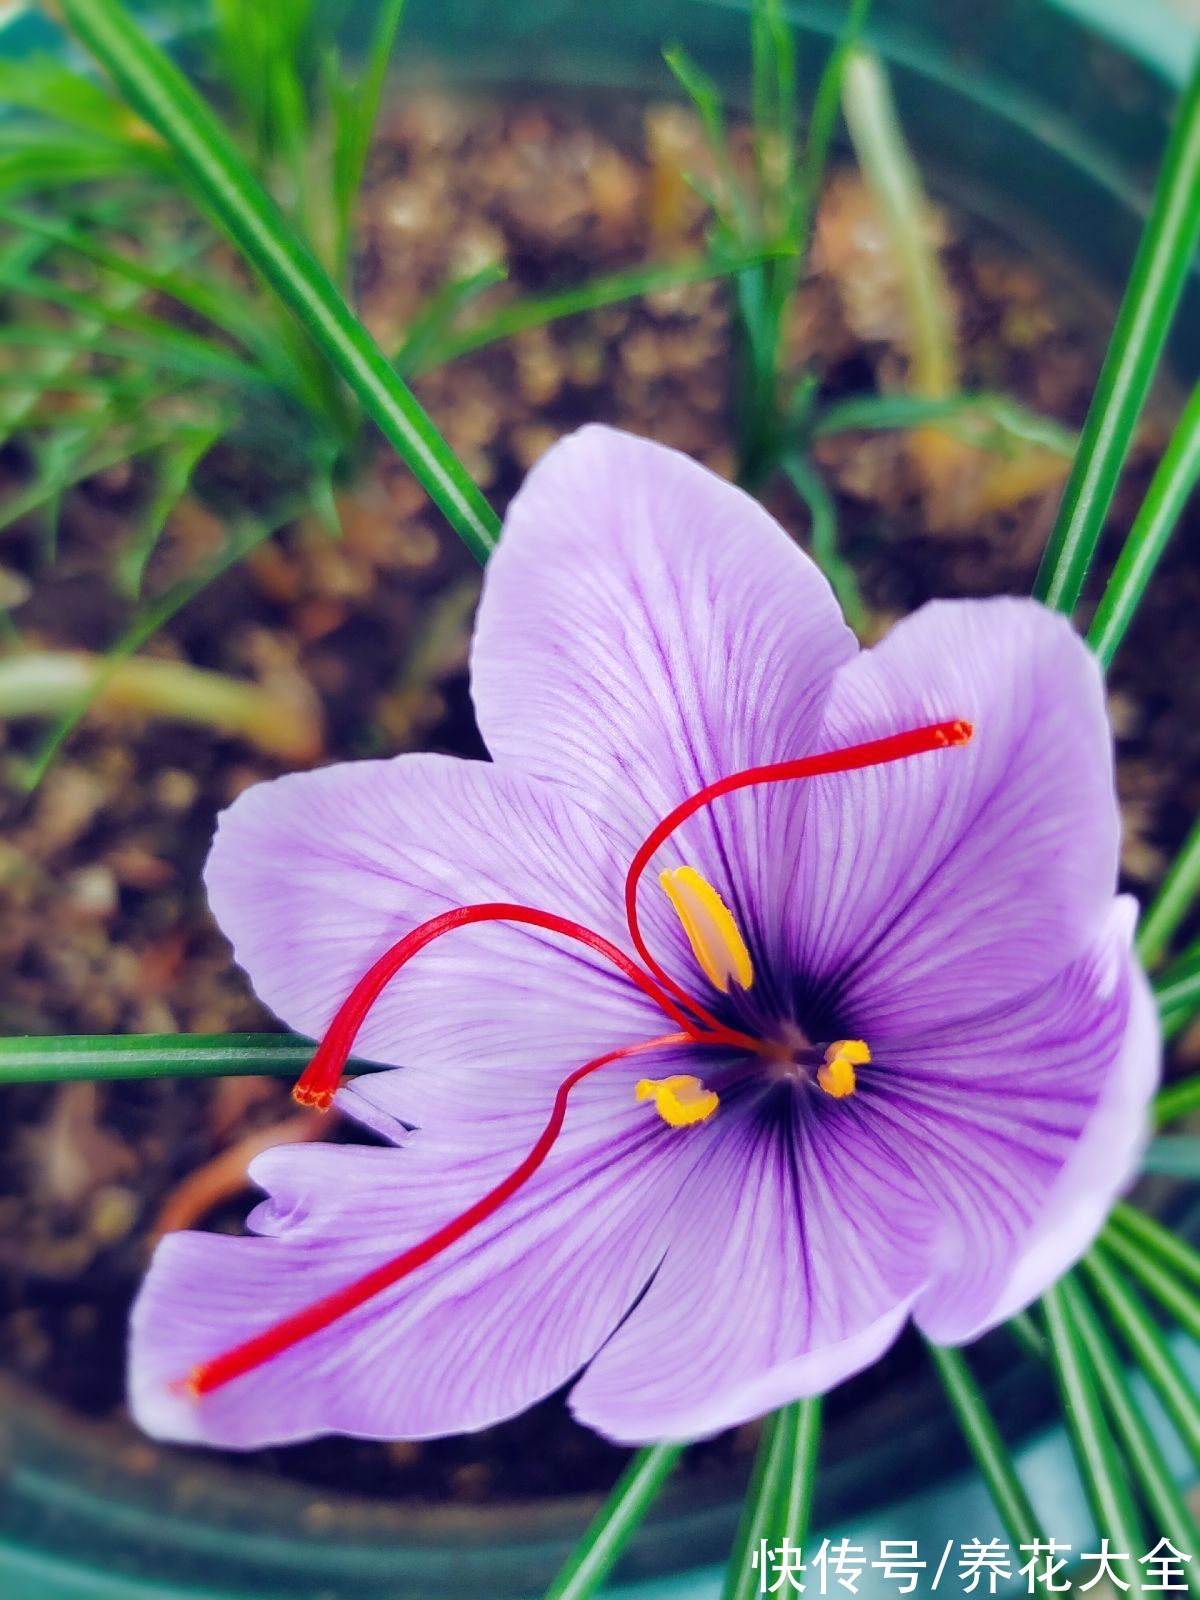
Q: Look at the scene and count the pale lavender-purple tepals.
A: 6